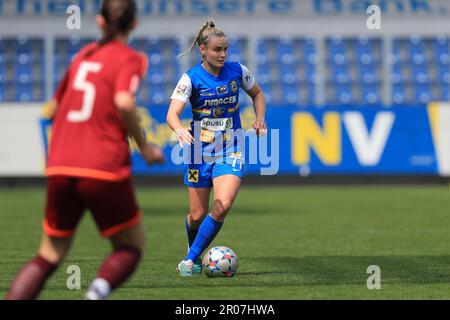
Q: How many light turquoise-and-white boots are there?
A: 2